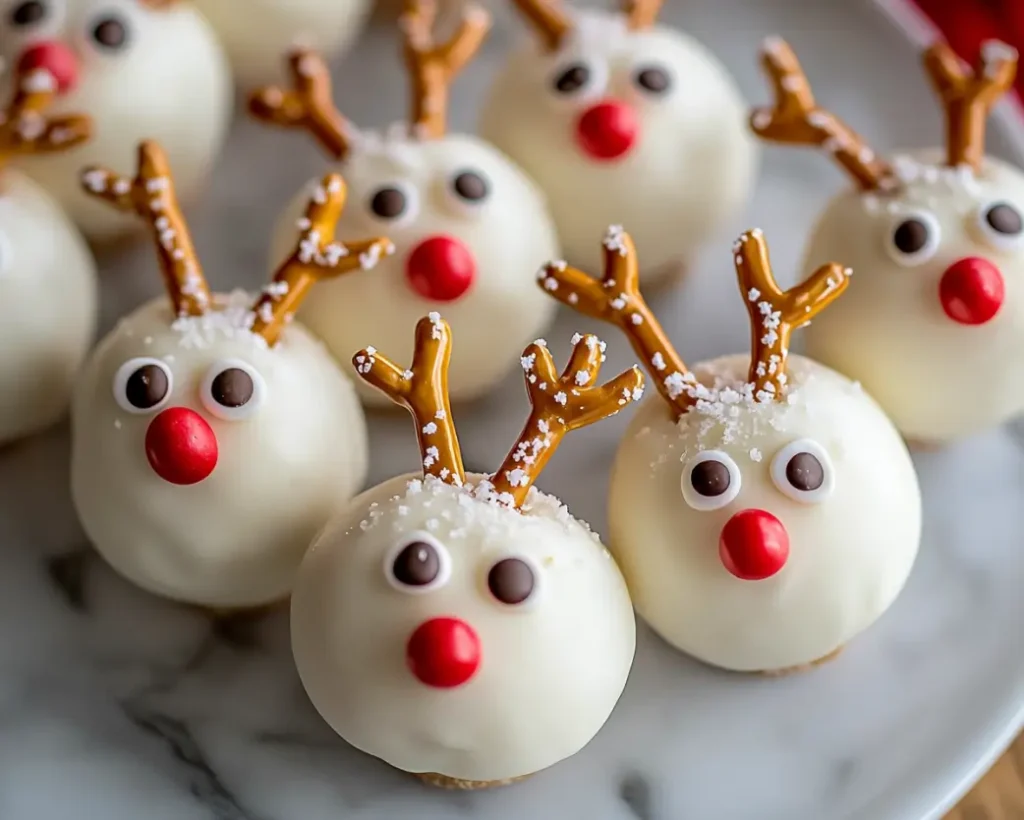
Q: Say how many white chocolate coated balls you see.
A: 9